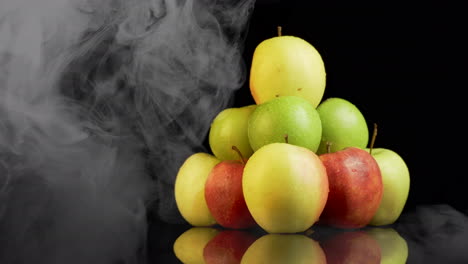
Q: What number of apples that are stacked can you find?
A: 9